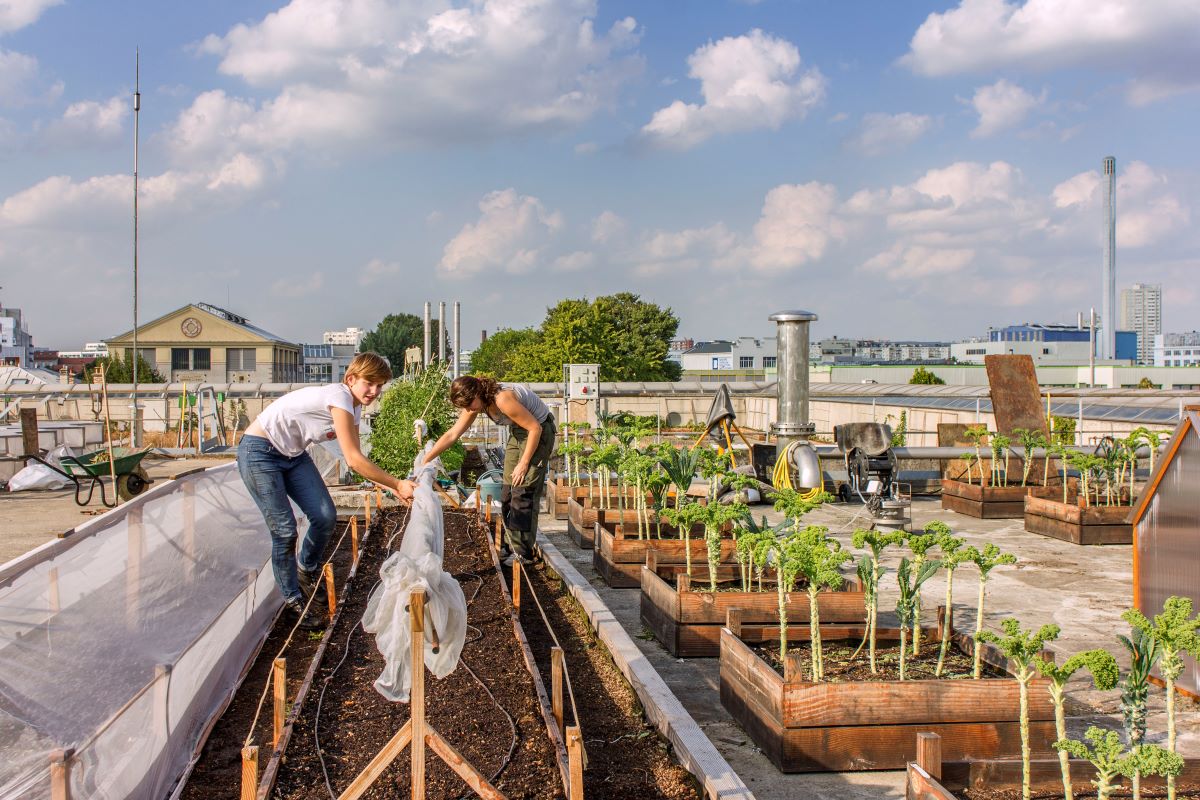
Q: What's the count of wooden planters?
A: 8